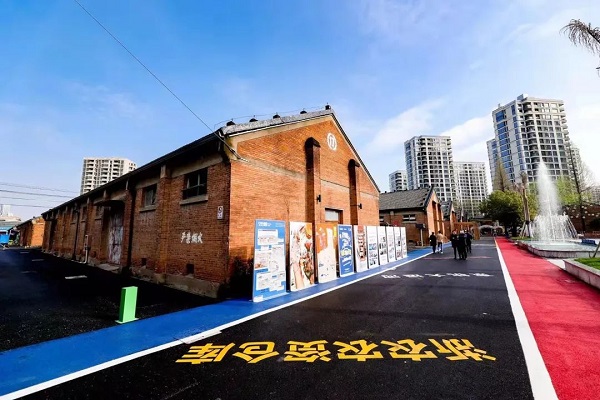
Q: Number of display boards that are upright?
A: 10